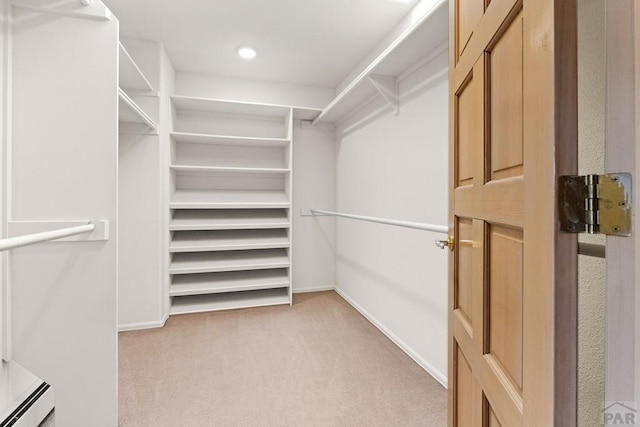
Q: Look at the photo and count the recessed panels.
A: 8